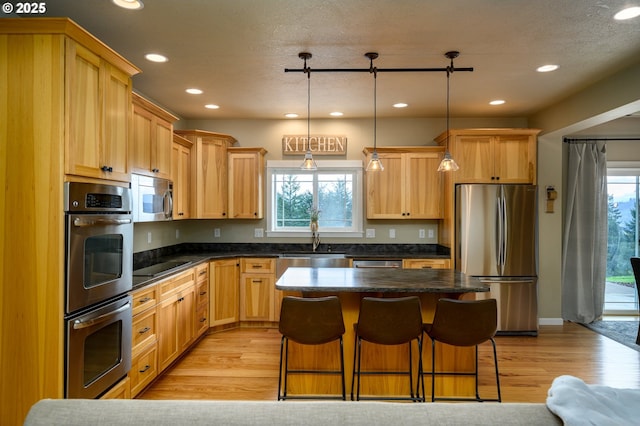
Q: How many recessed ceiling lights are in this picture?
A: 10